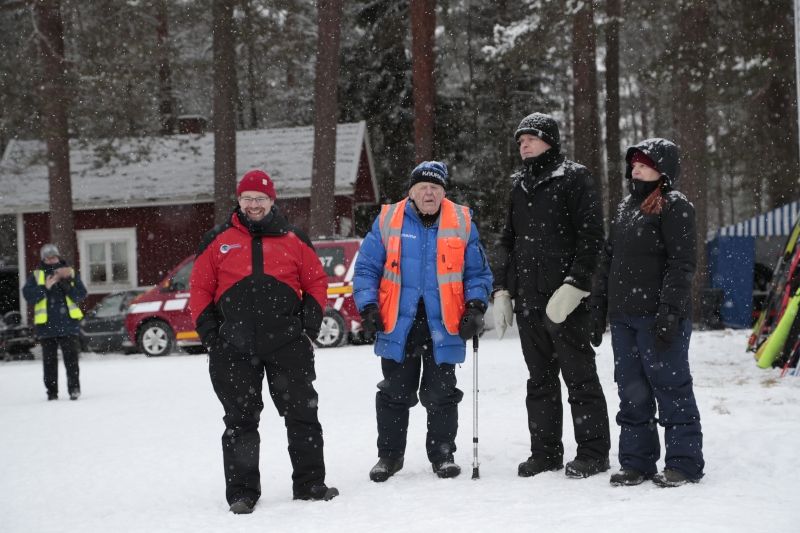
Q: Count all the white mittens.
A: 2